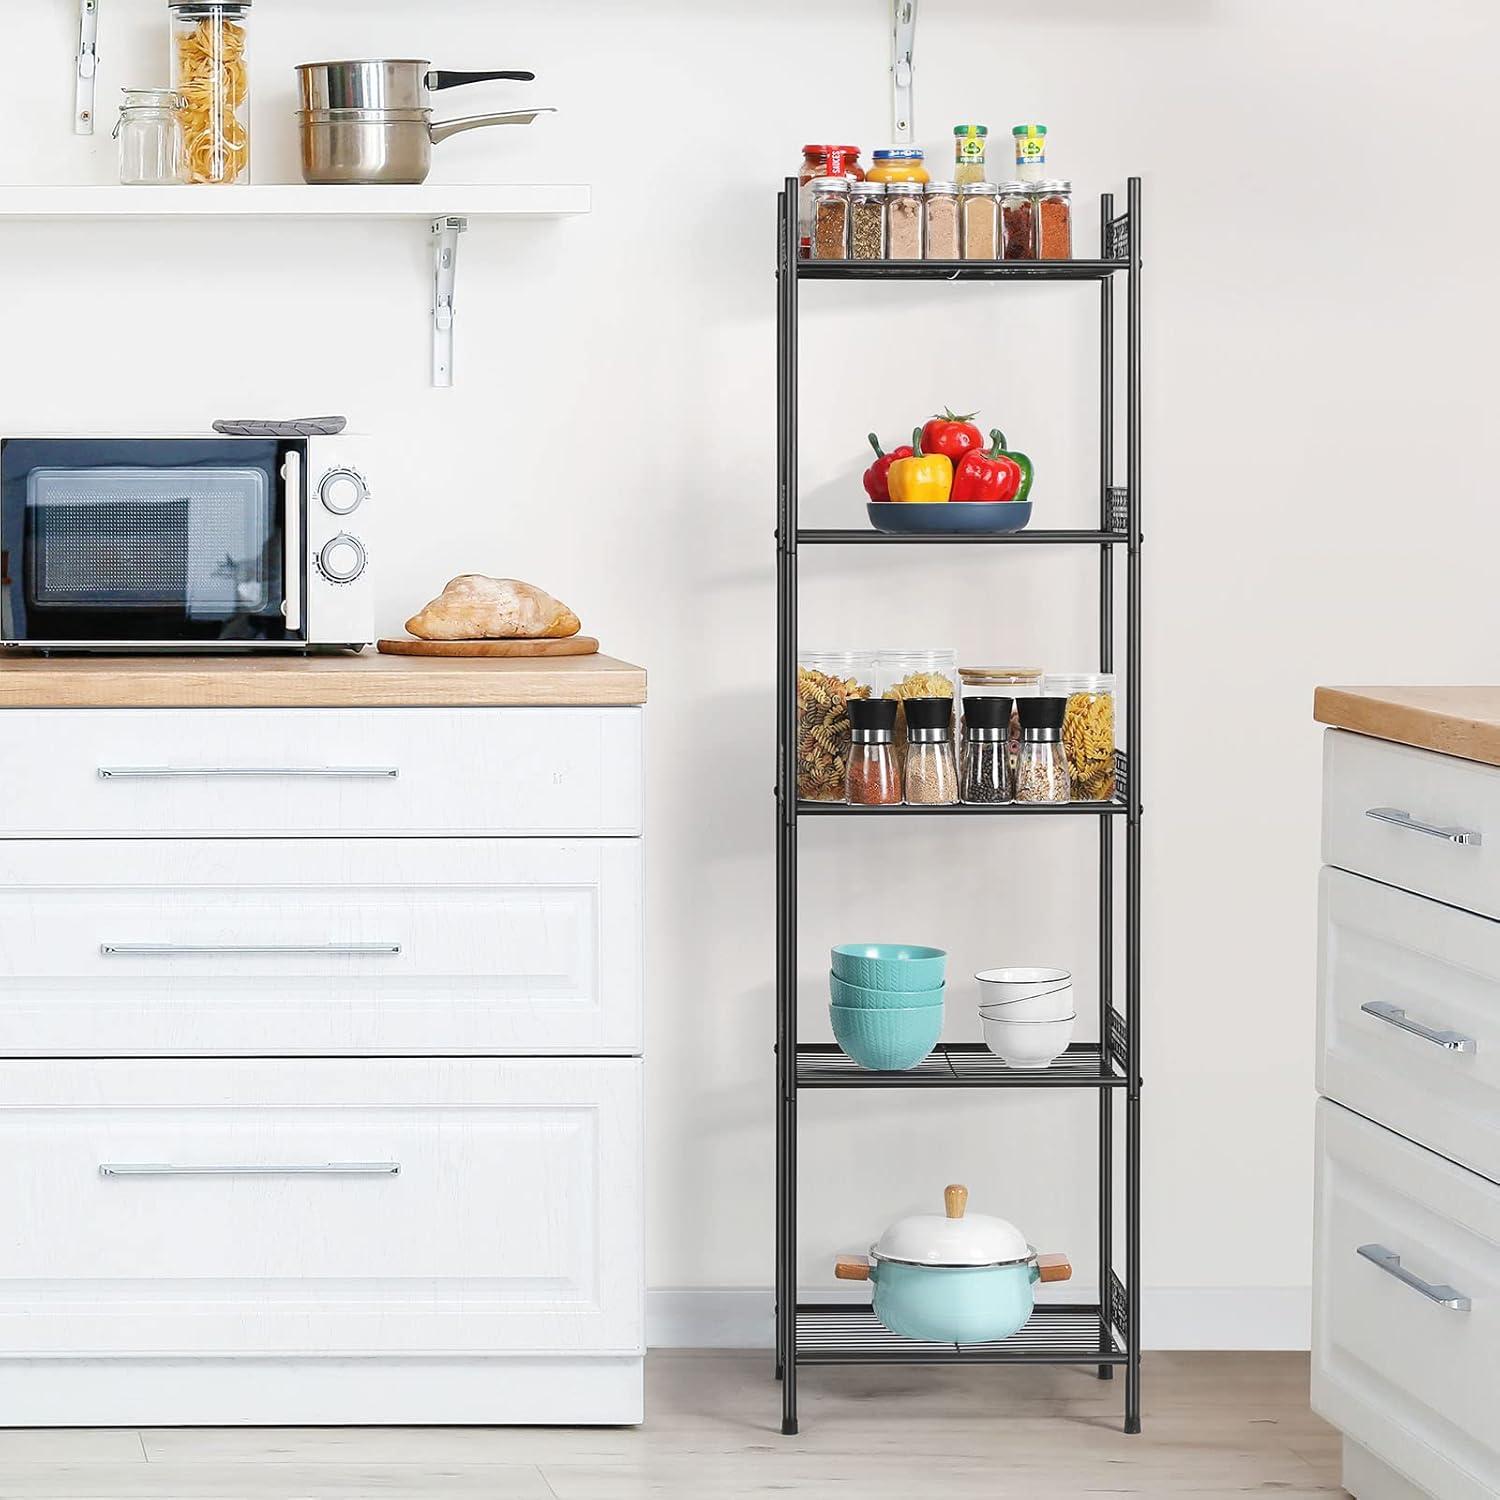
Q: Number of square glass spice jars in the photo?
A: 7